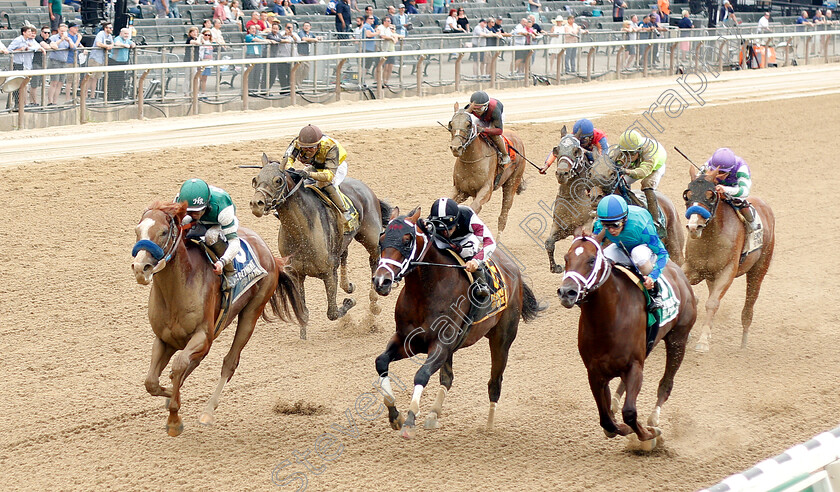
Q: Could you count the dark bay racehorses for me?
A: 2